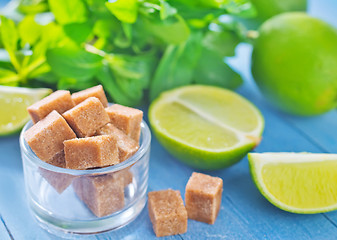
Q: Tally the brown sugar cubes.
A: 12